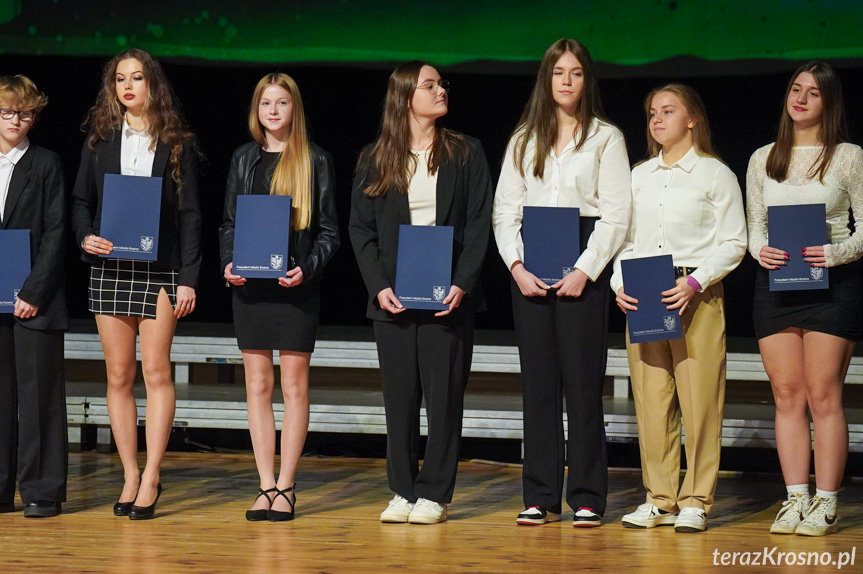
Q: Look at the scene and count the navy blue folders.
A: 7